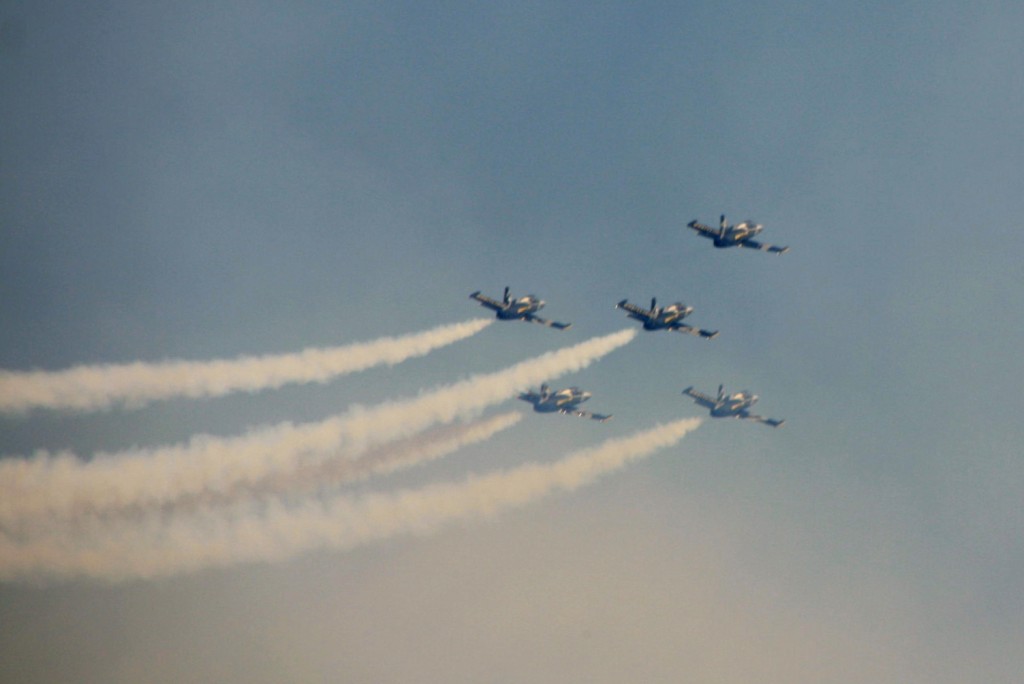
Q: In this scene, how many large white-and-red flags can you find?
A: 0